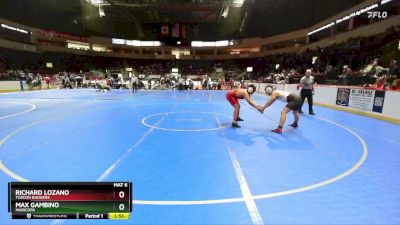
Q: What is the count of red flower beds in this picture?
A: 0